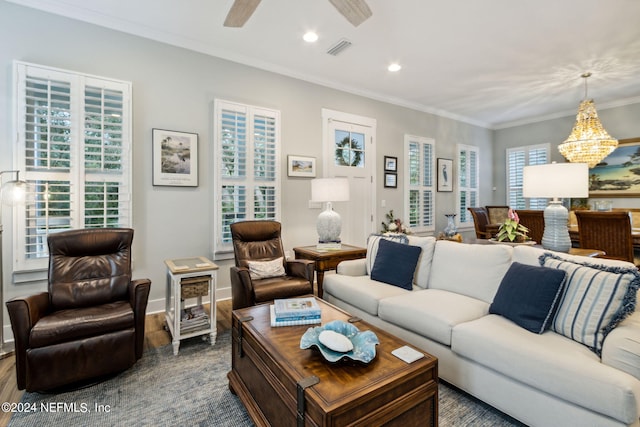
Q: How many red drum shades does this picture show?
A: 0